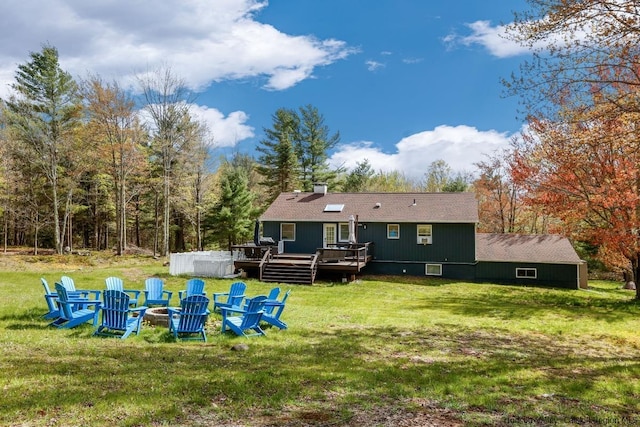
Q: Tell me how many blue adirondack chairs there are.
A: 12